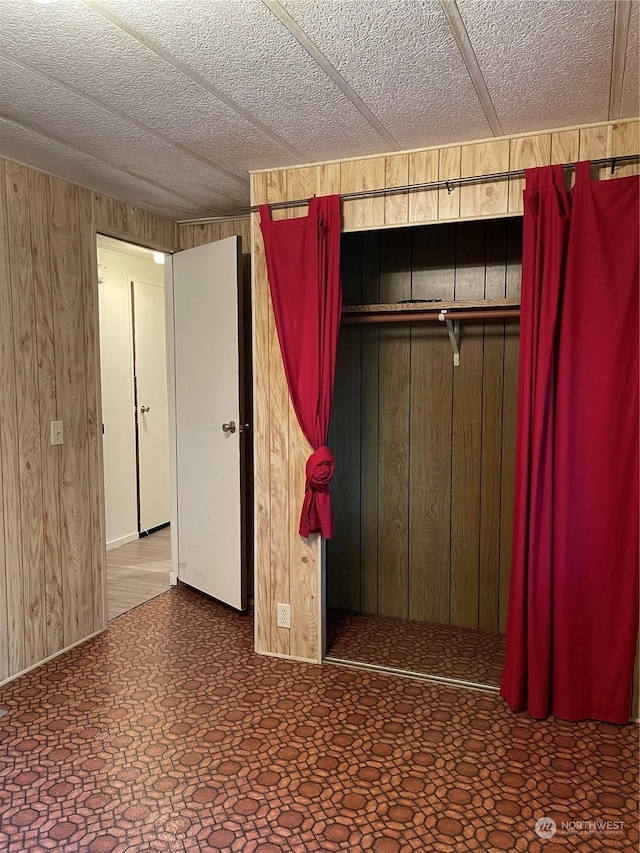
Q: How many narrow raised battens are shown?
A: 6